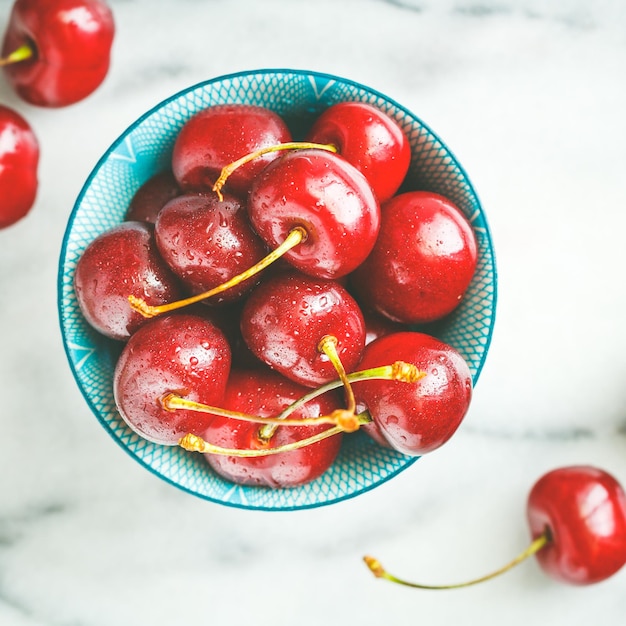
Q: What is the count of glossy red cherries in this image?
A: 14